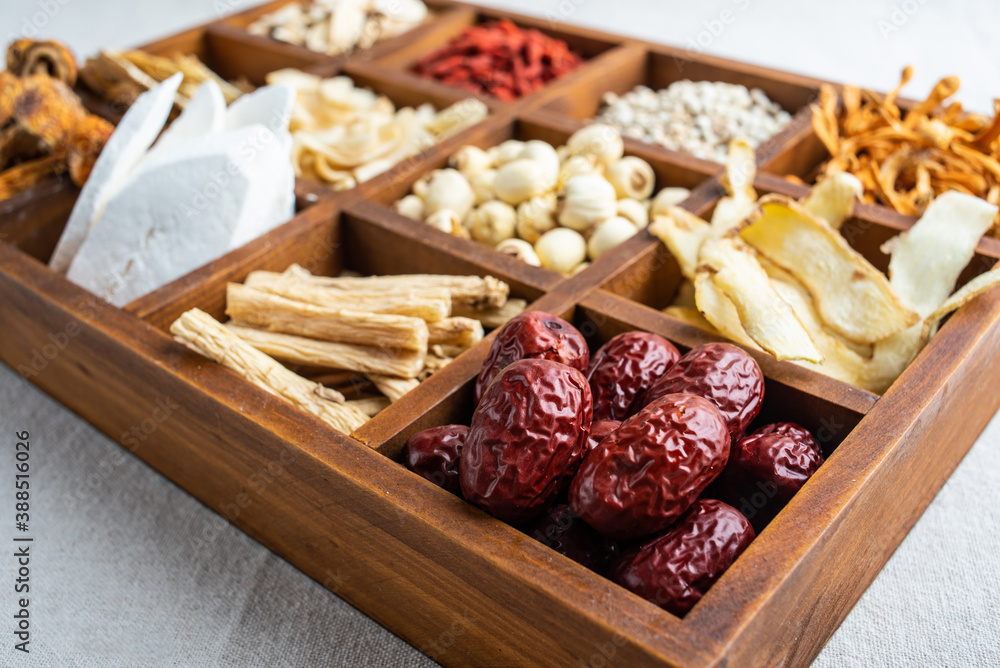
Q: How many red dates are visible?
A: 10